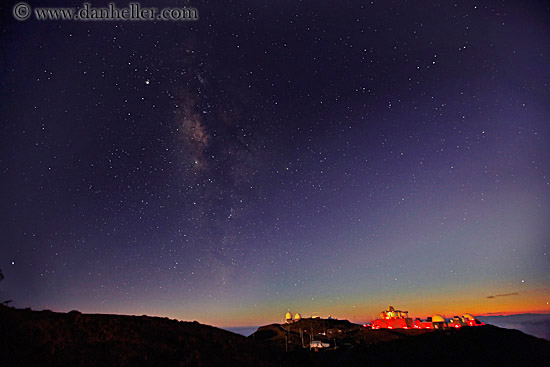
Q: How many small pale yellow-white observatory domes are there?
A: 2